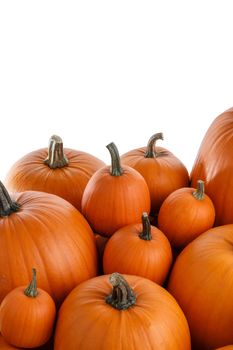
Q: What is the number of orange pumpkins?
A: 10